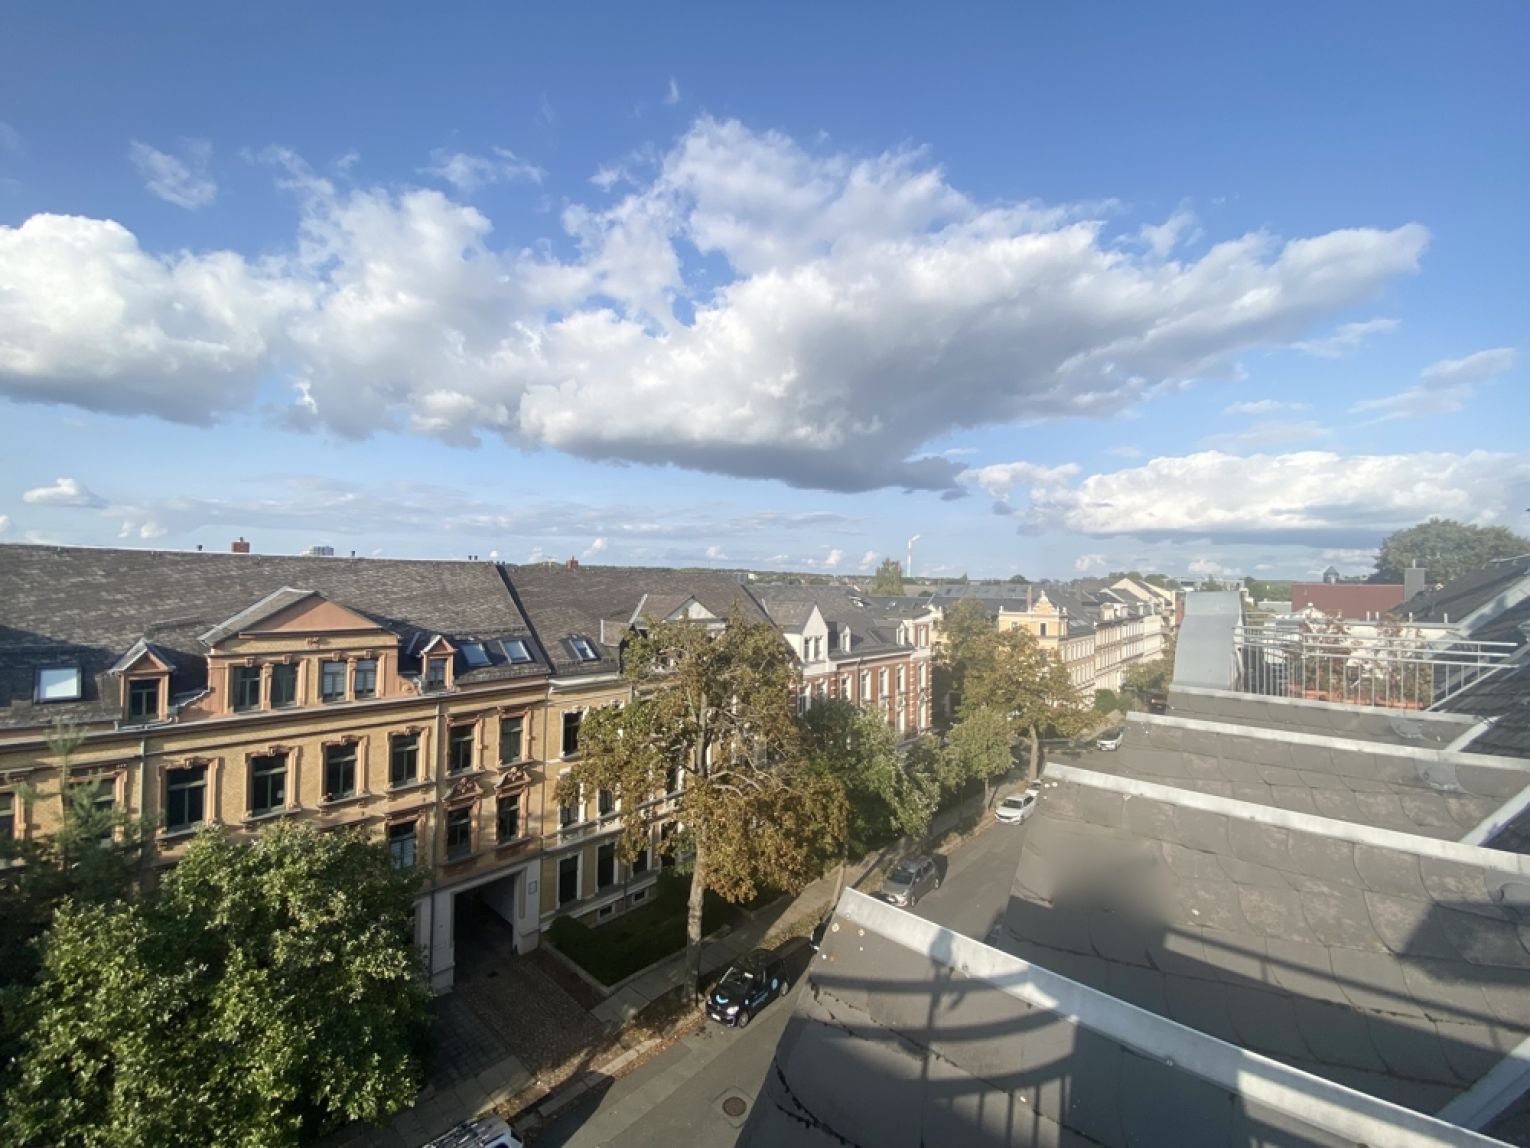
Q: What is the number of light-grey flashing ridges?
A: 4